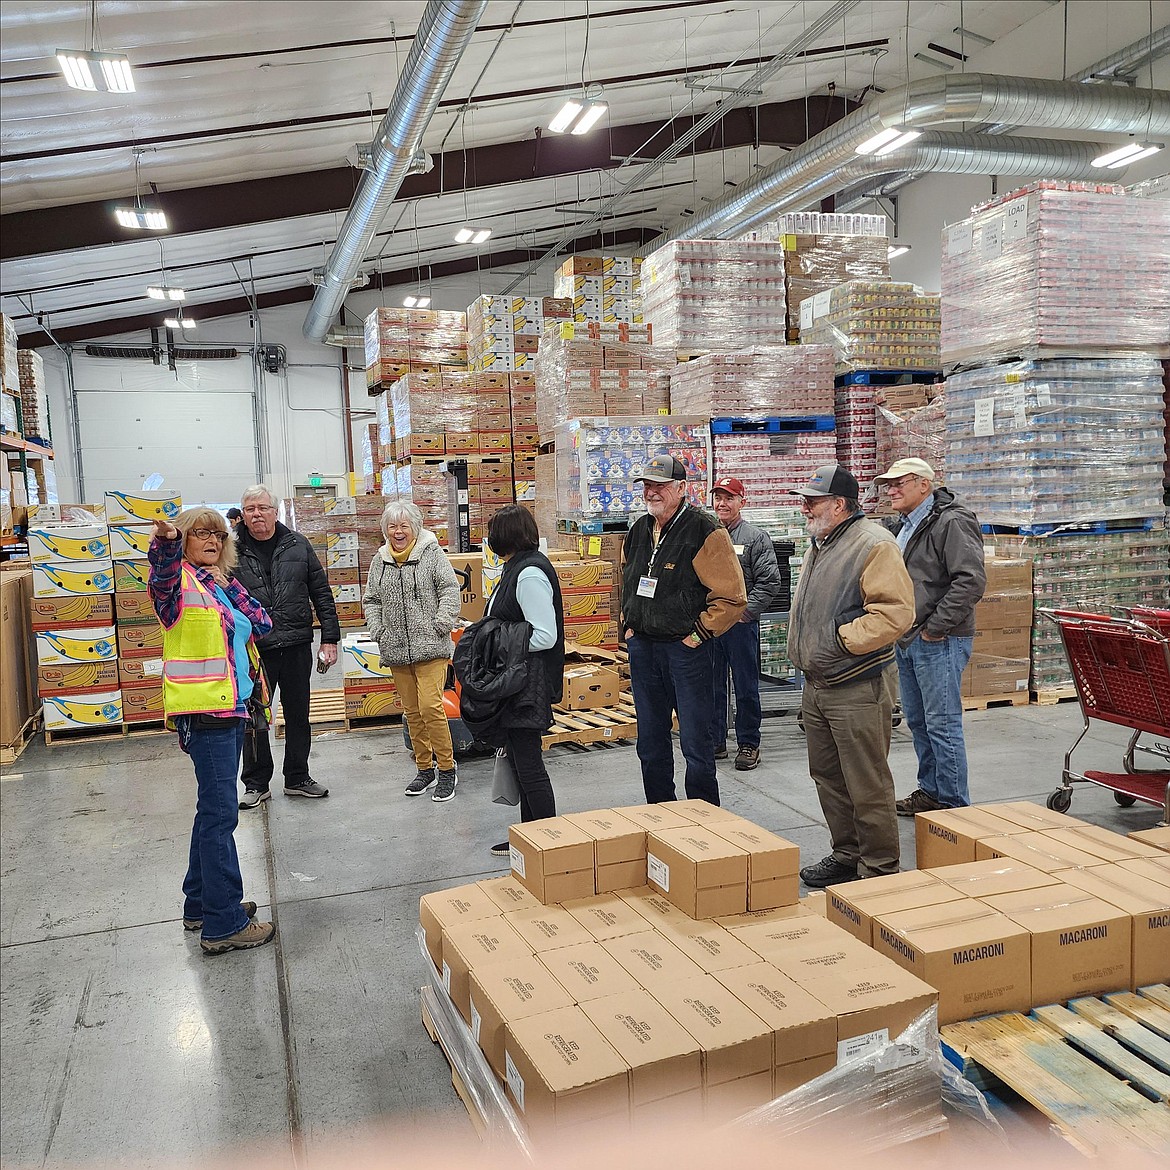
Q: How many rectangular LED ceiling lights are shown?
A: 10